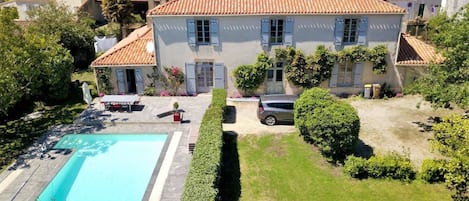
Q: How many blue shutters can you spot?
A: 12